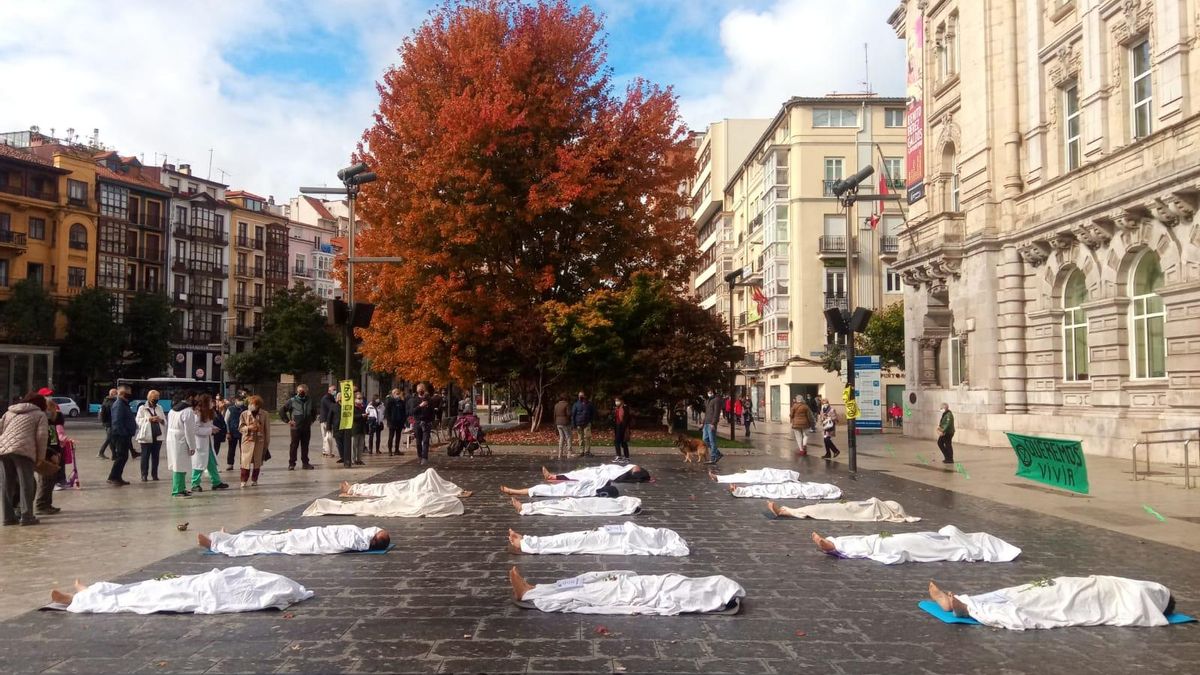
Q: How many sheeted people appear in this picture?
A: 14